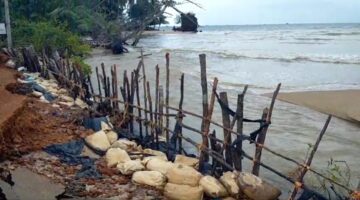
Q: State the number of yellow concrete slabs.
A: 0